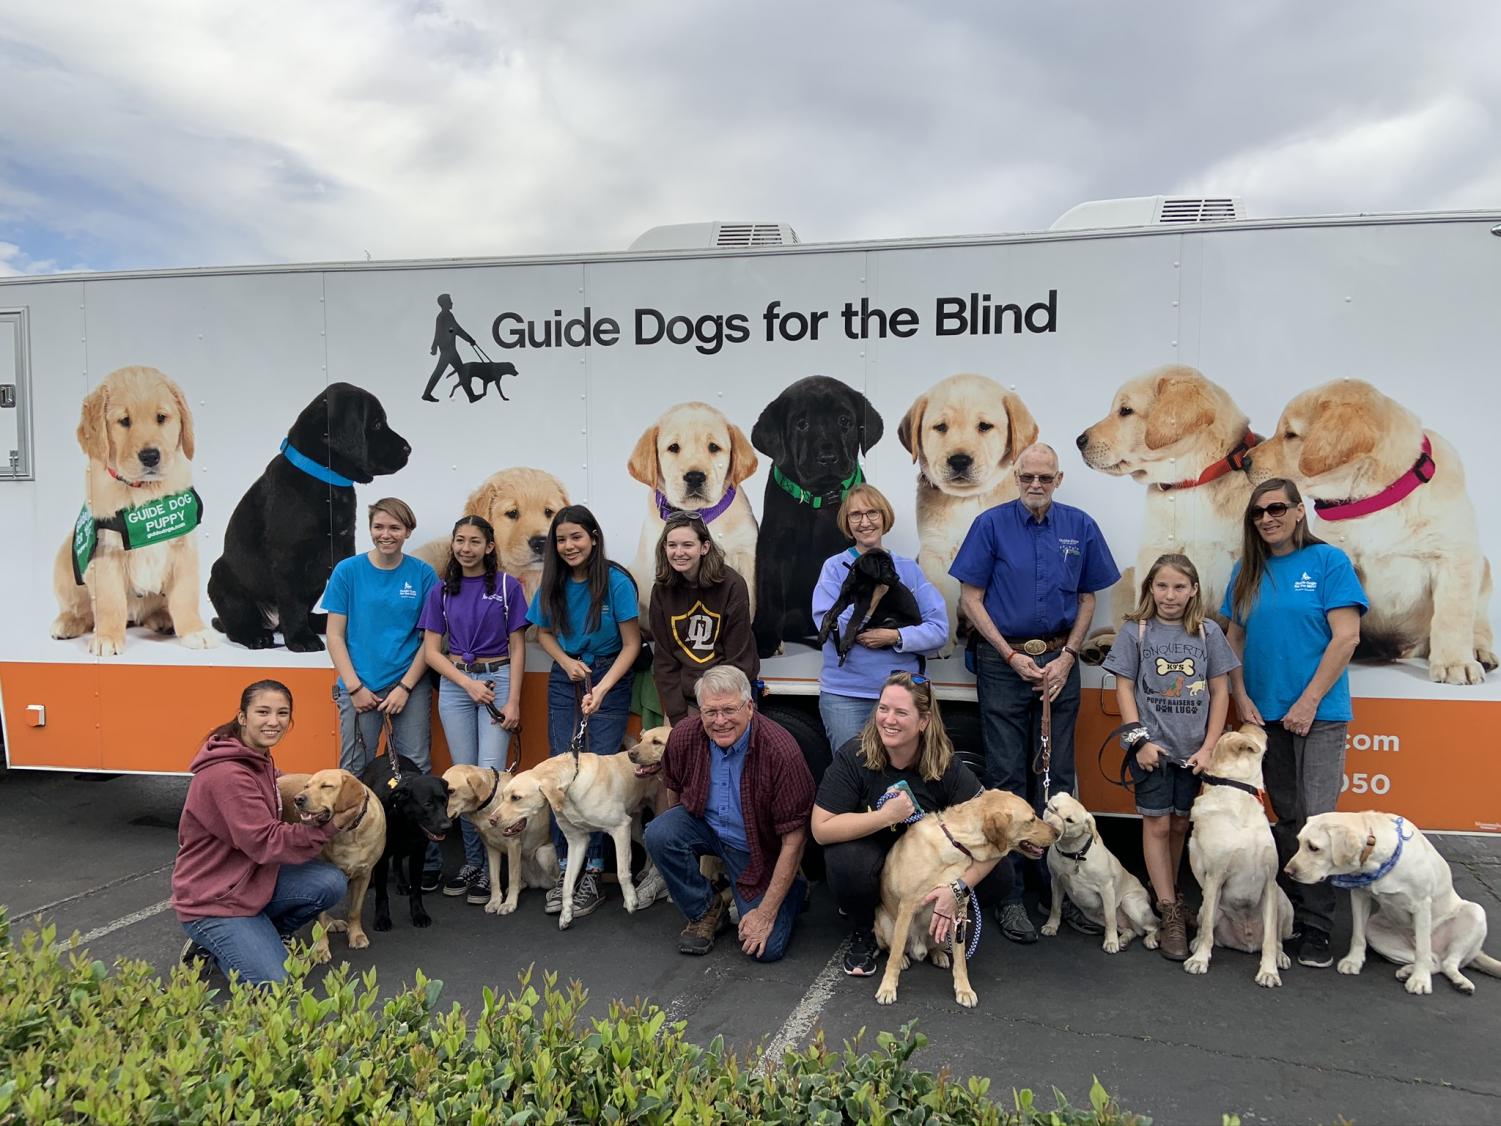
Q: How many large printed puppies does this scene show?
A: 8